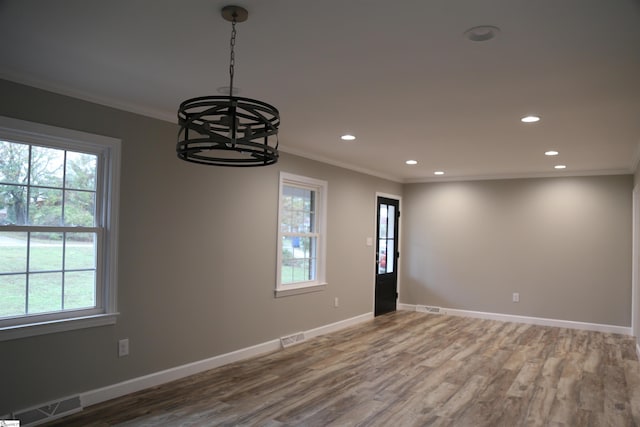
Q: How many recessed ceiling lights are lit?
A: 6